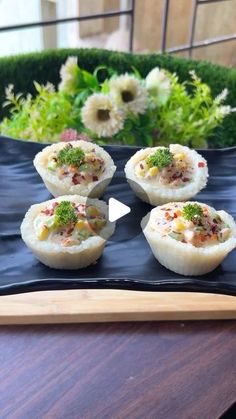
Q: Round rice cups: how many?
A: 4